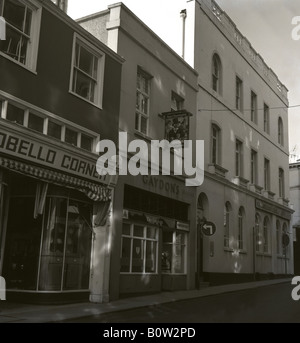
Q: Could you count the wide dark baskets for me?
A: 0